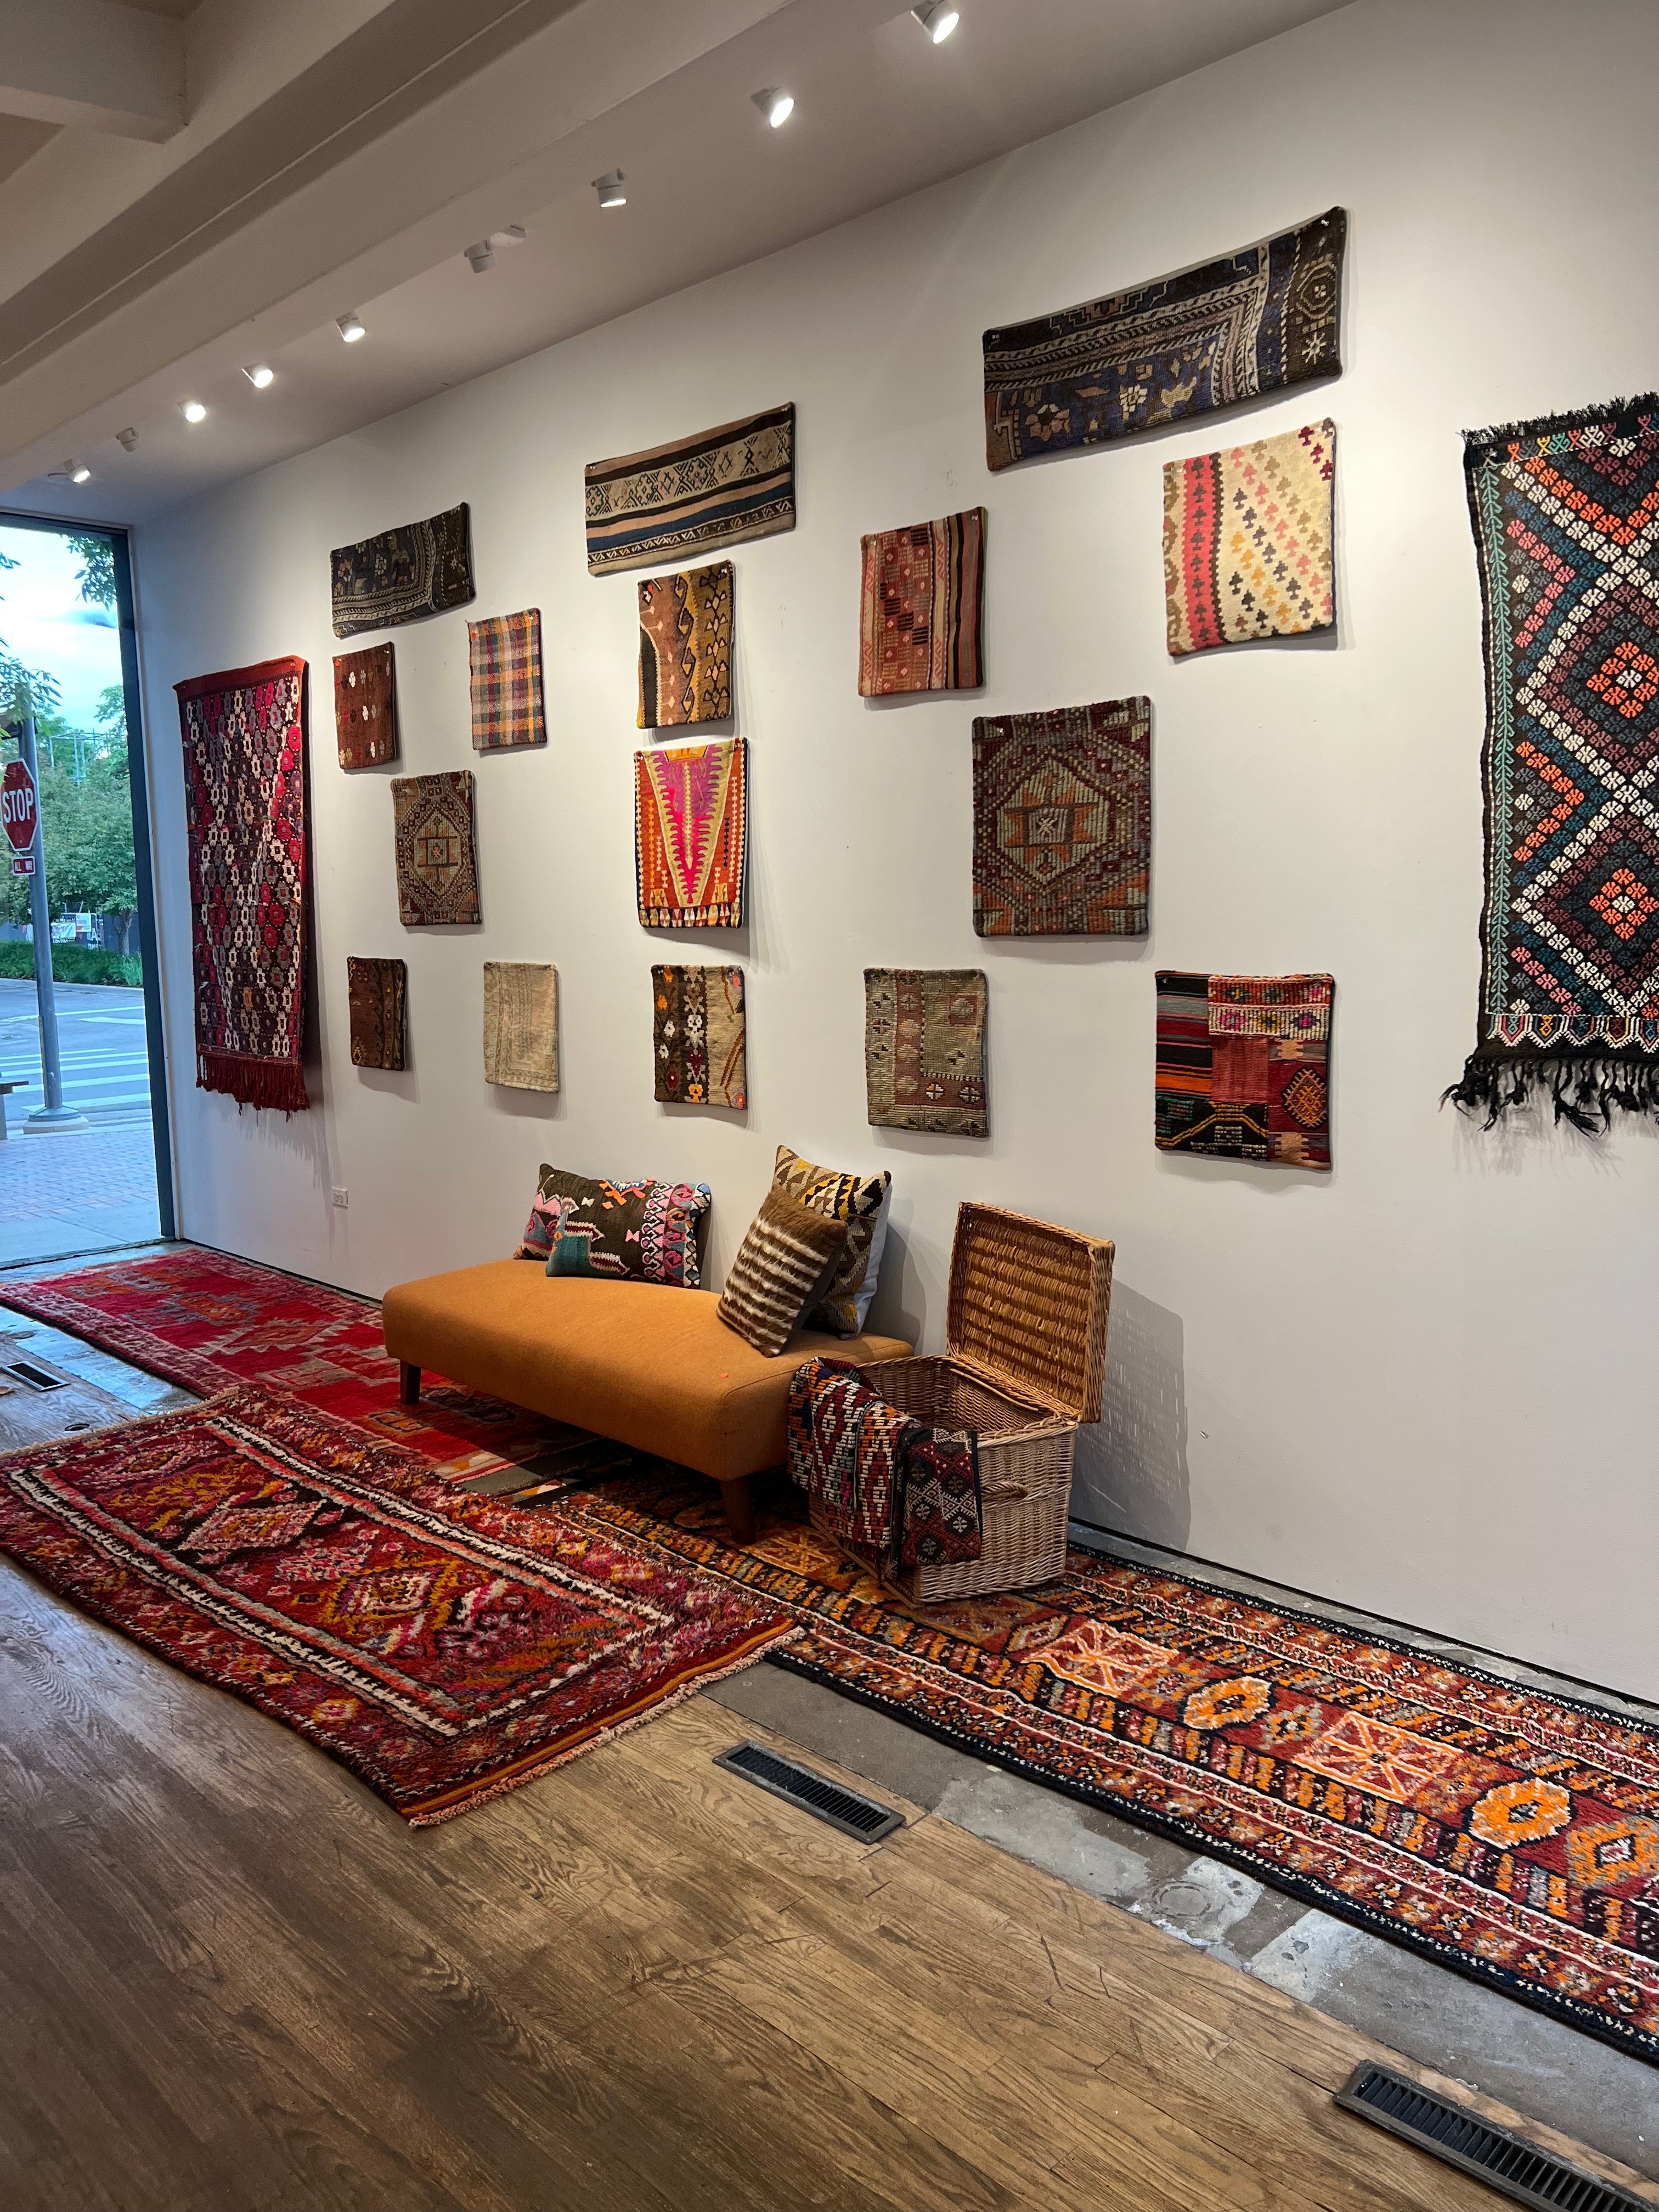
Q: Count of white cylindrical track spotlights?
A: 9